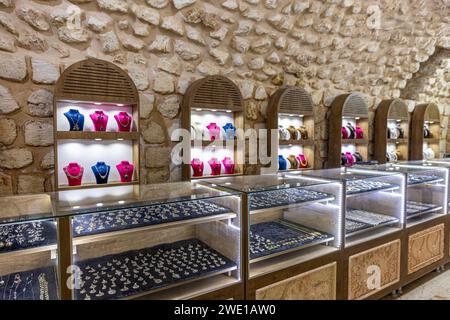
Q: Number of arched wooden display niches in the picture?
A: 6